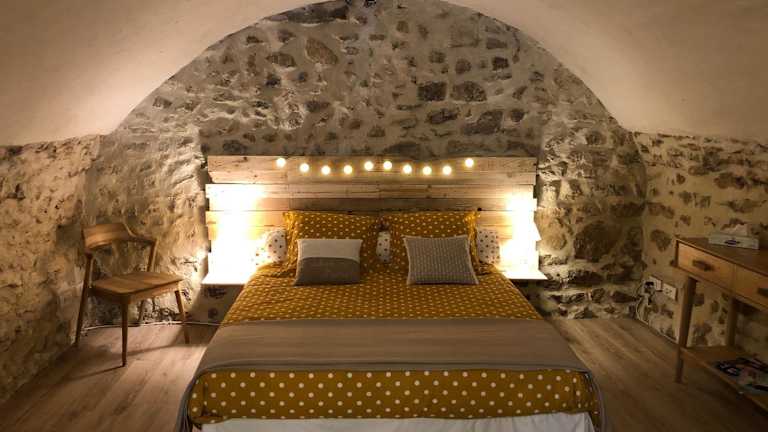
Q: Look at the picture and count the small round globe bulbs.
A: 10